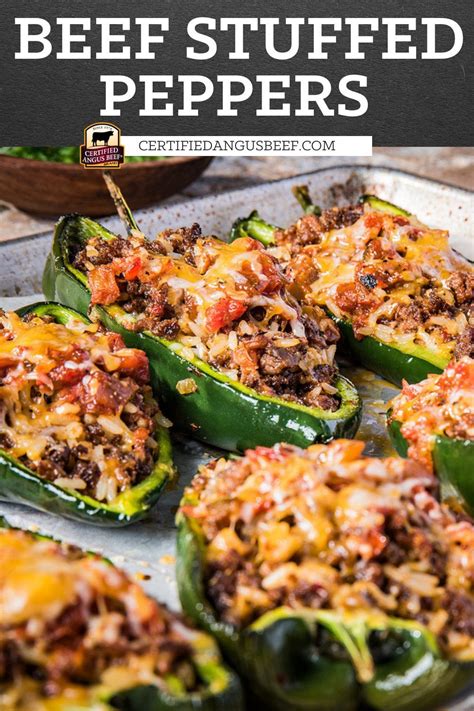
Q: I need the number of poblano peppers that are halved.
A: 6